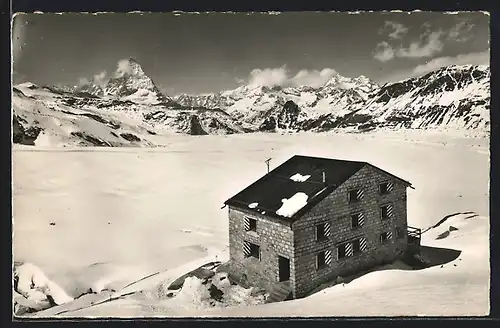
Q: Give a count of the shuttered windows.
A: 11